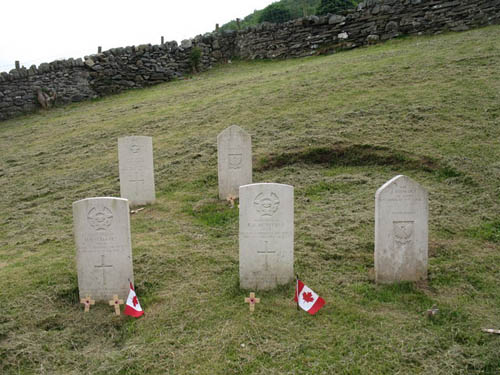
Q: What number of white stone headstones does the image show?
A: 5